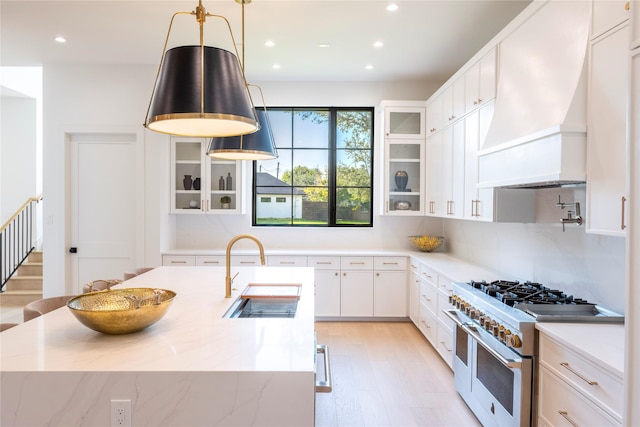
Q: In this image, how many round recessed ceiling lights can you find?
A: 6